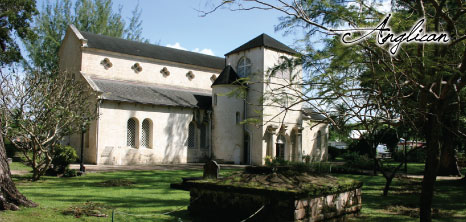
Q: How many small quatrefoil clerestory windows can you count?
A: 5